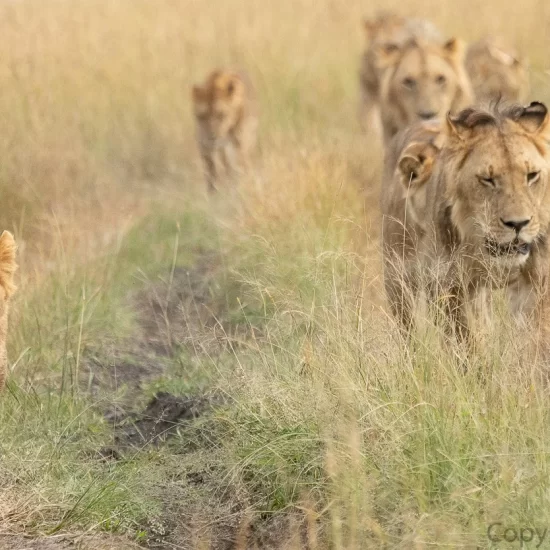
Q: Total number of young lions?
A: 1